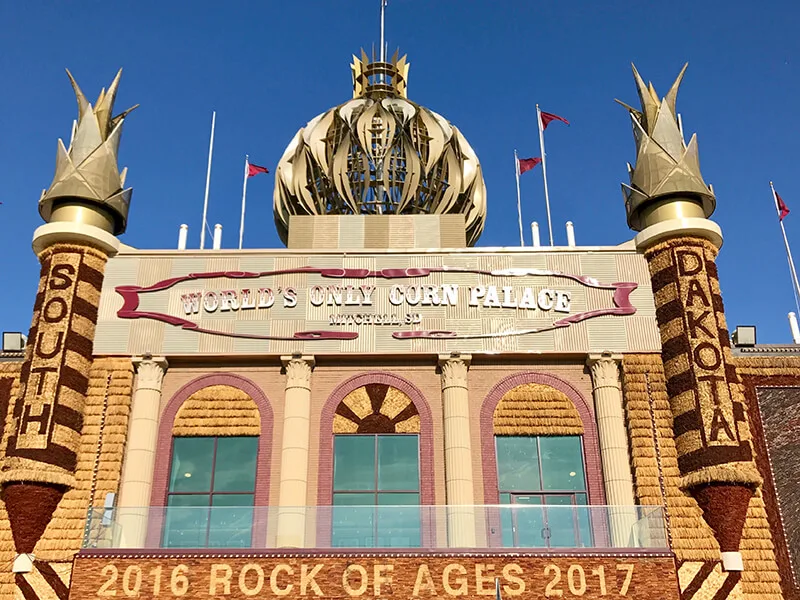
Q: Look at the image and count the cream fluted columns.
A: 4